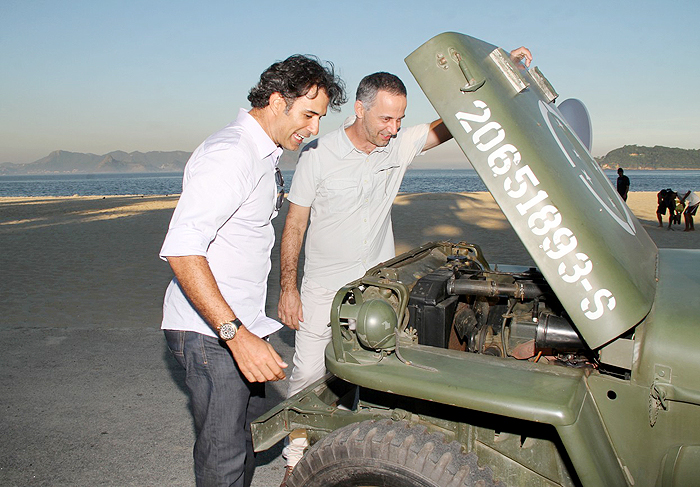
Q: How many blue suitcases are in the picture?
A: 0